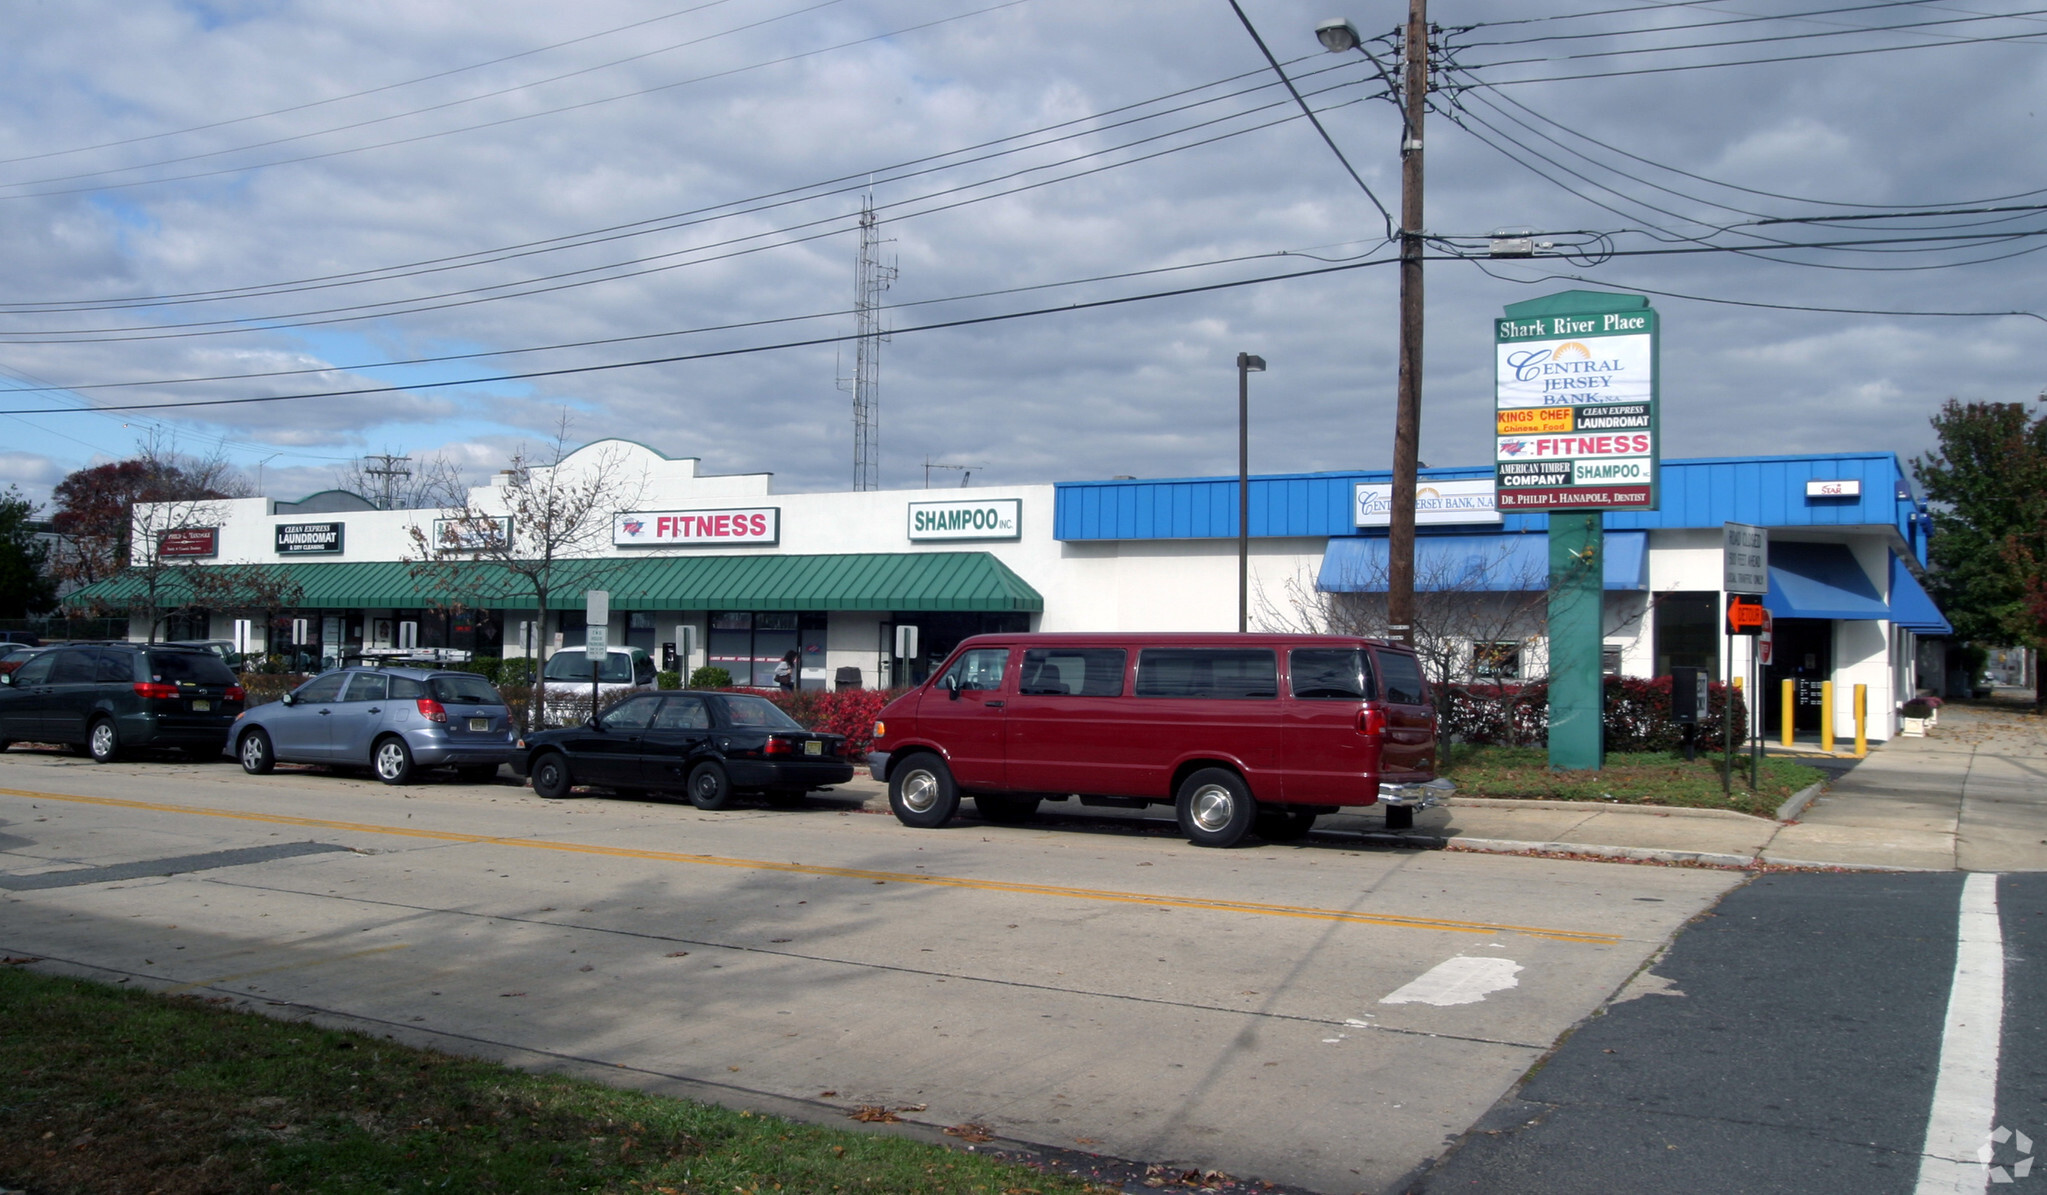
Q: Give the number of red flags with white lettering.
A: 0